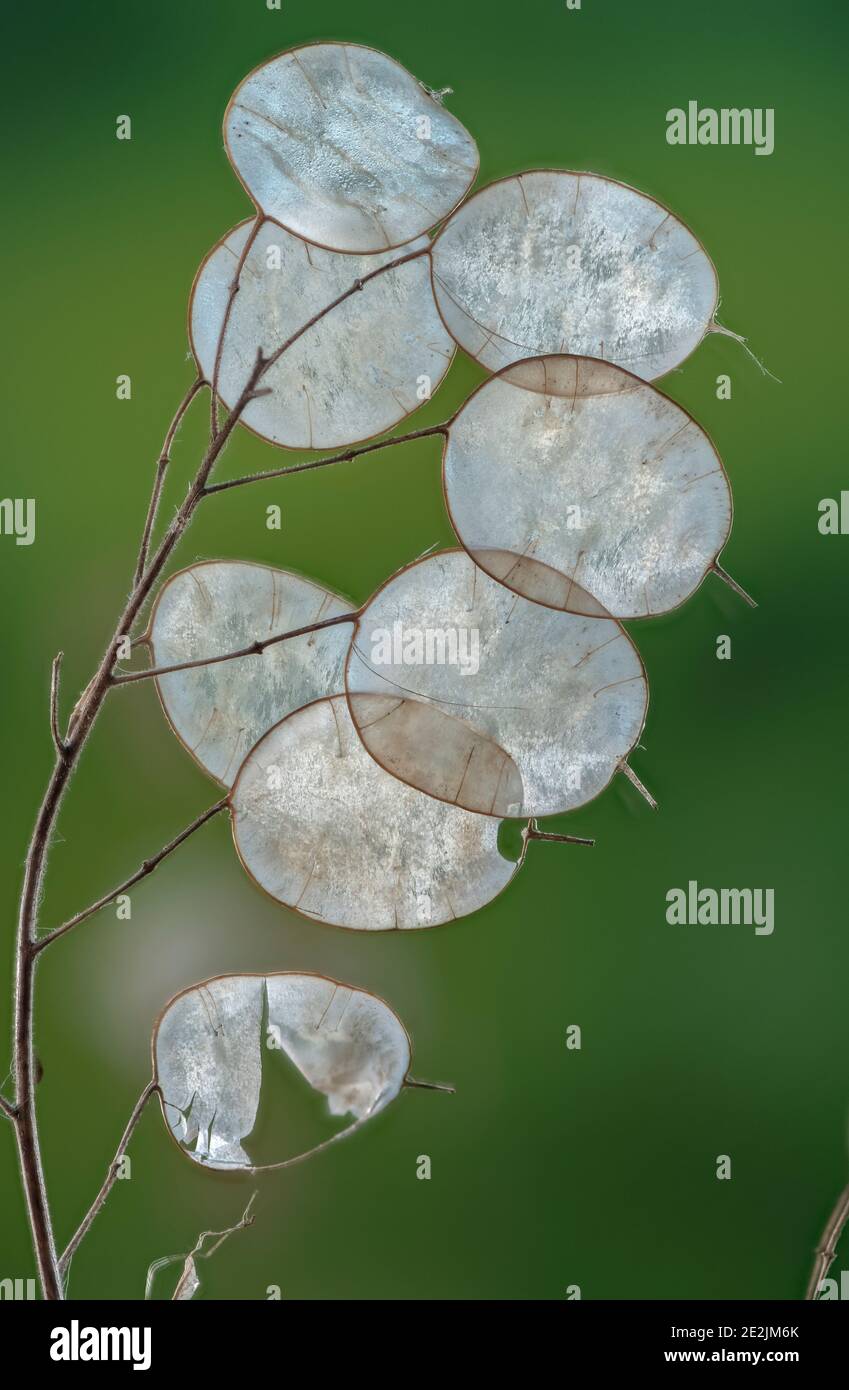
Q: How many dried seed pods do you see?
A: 8